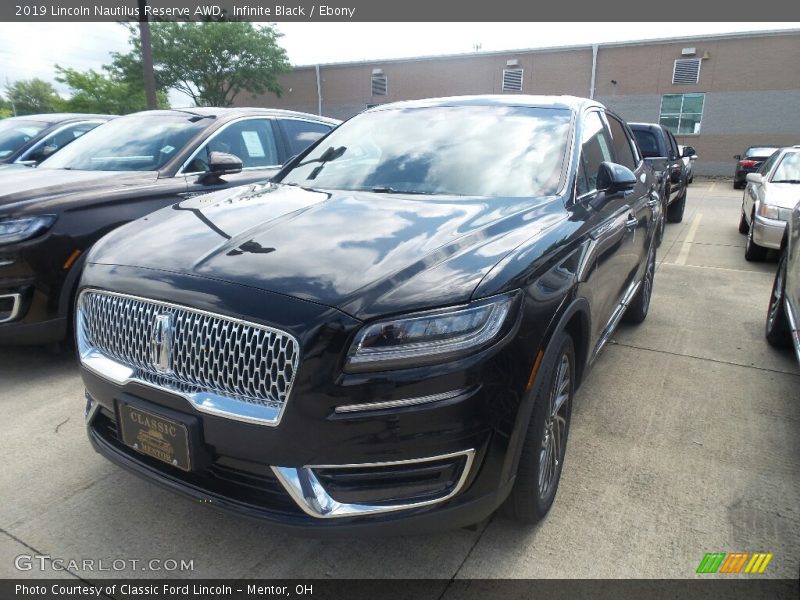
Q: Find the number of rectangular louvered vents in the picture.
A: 3